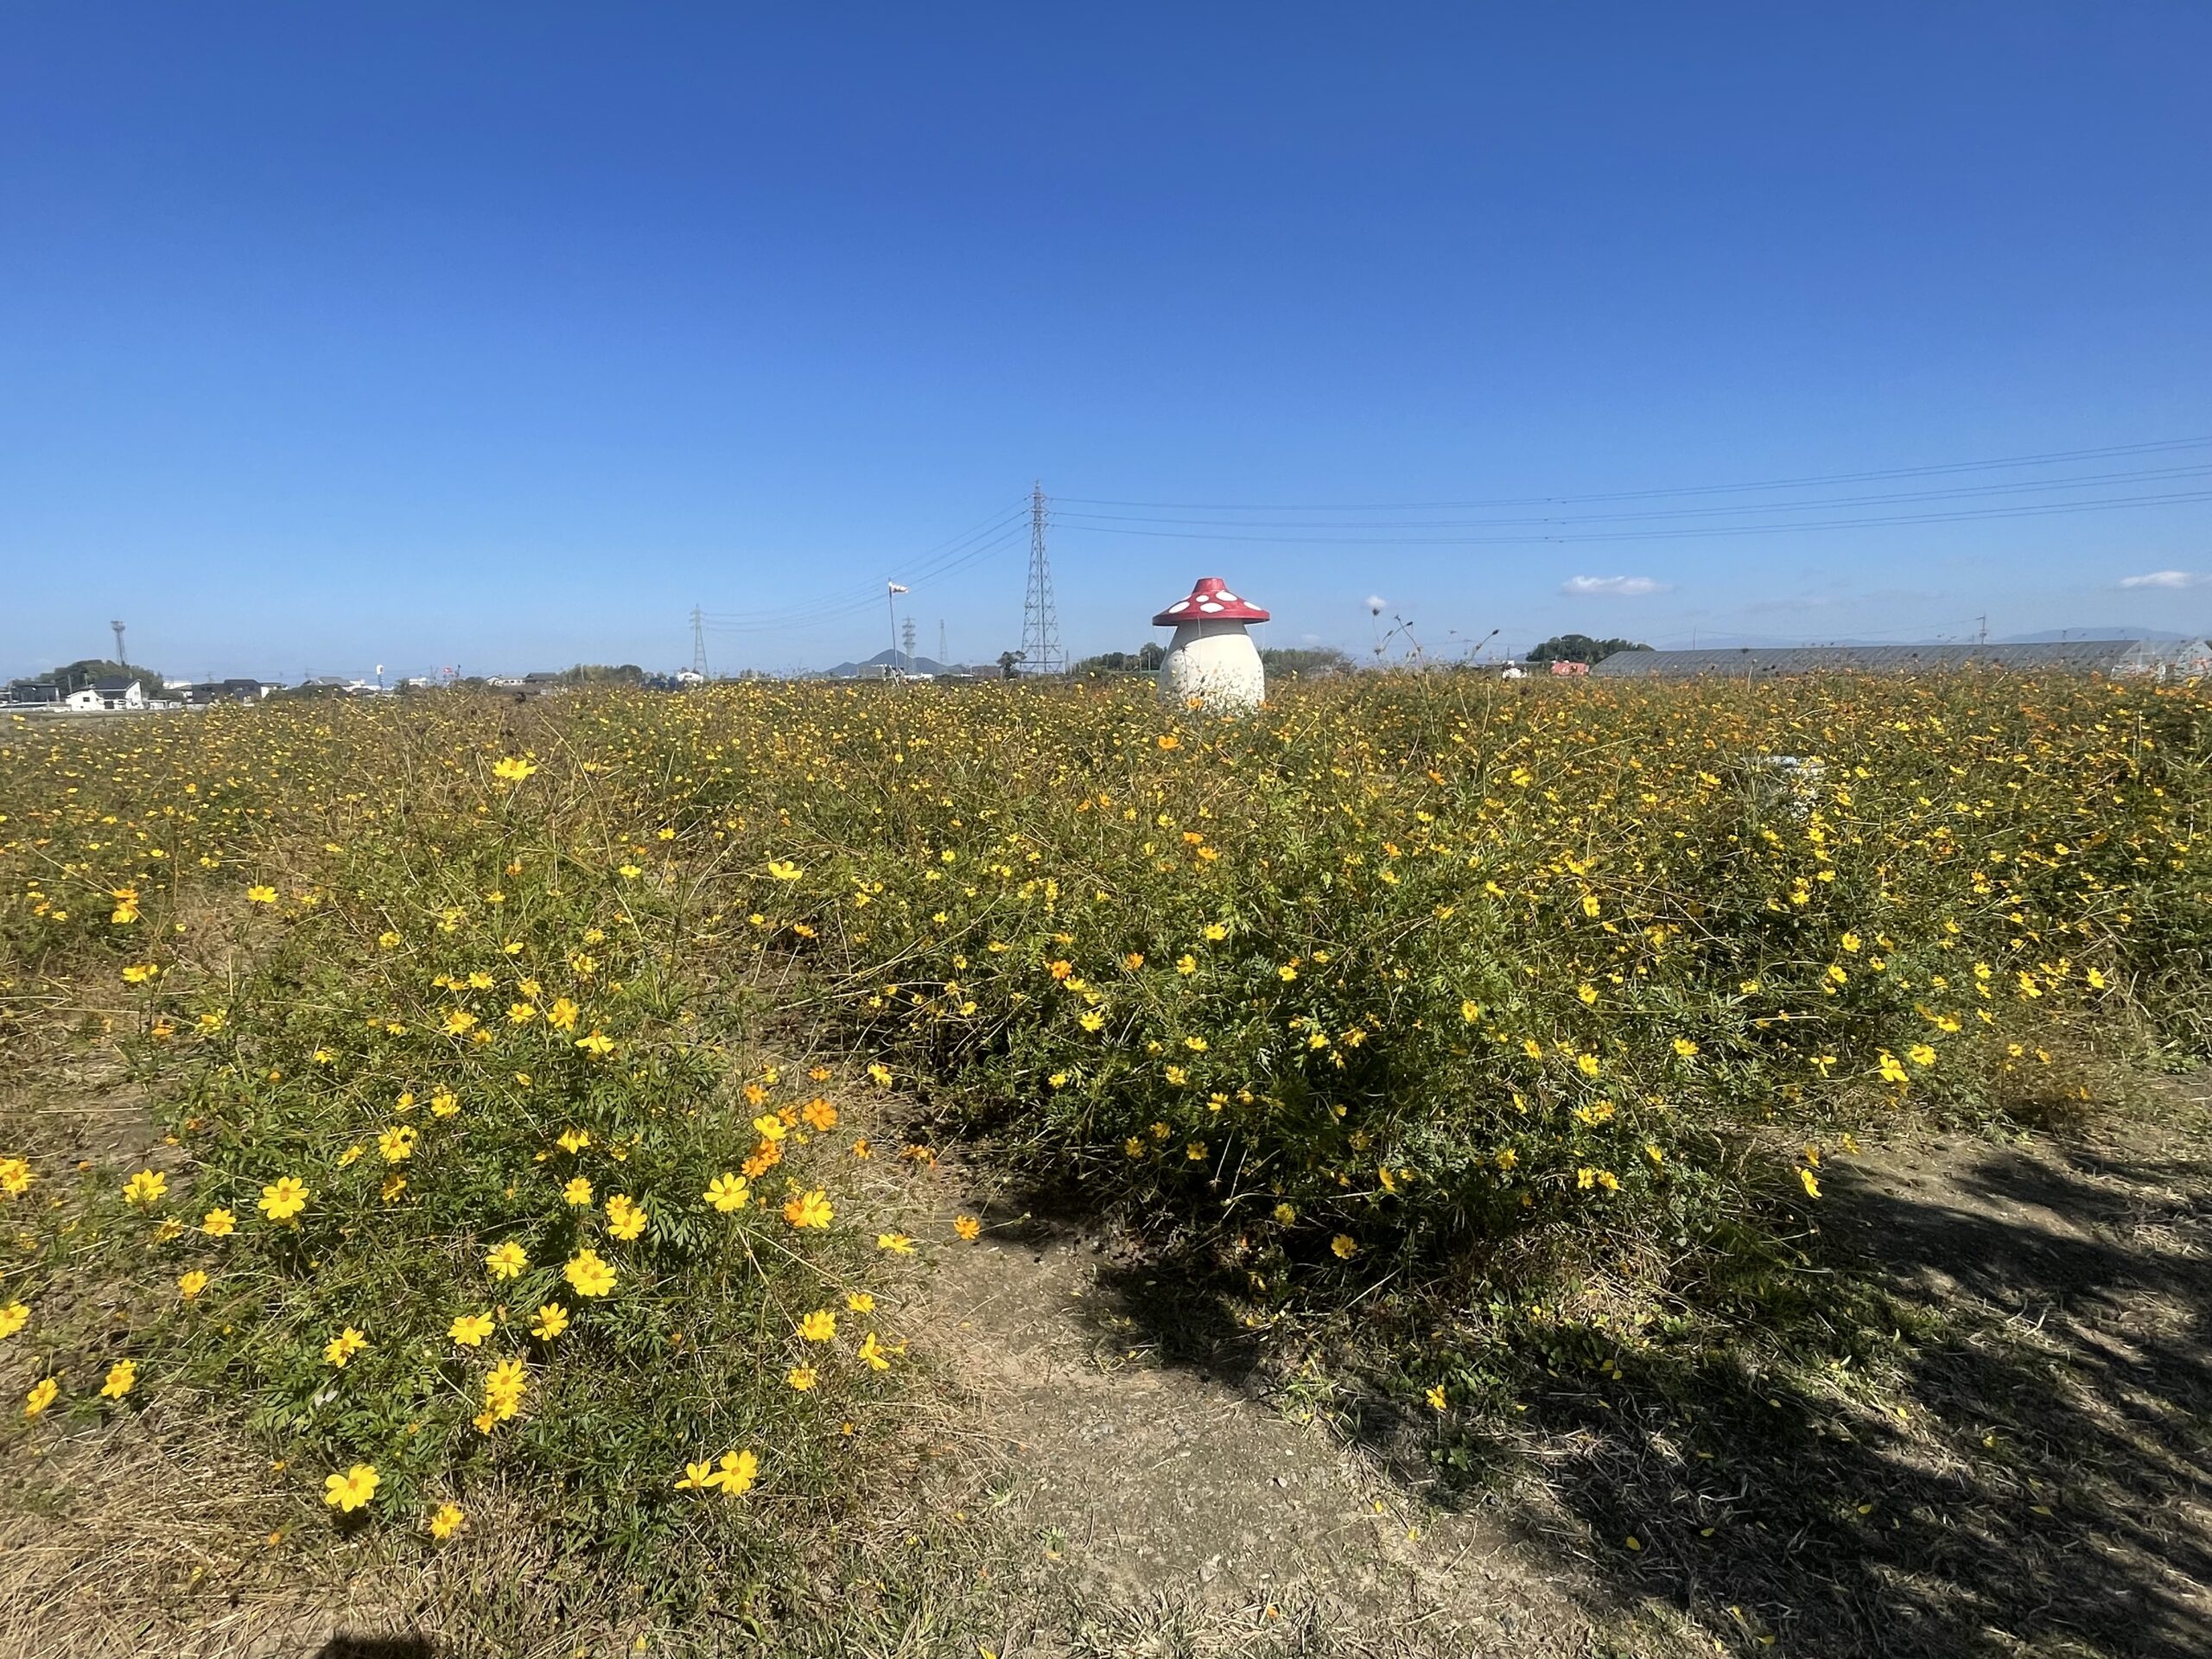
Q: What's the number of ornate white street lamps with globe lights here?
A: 0